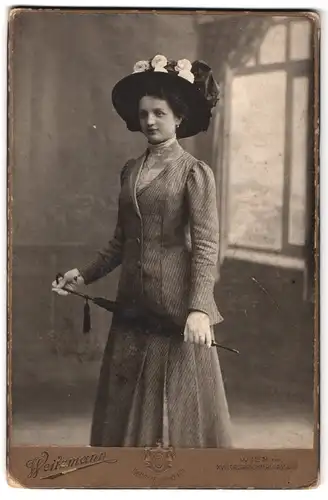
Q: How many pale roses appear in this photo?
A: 3